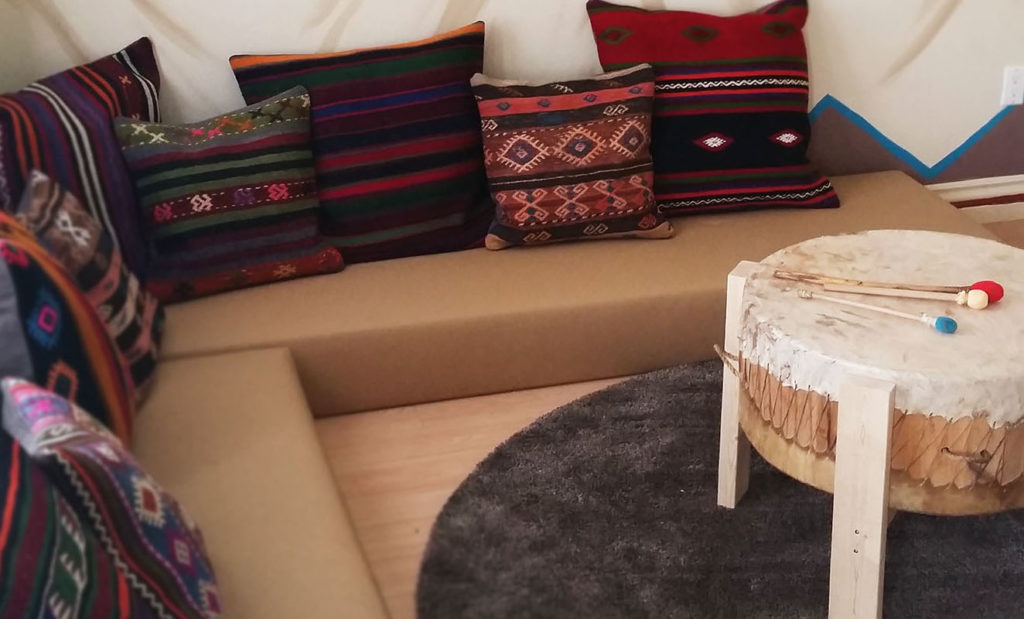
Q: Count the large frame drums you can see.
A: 1